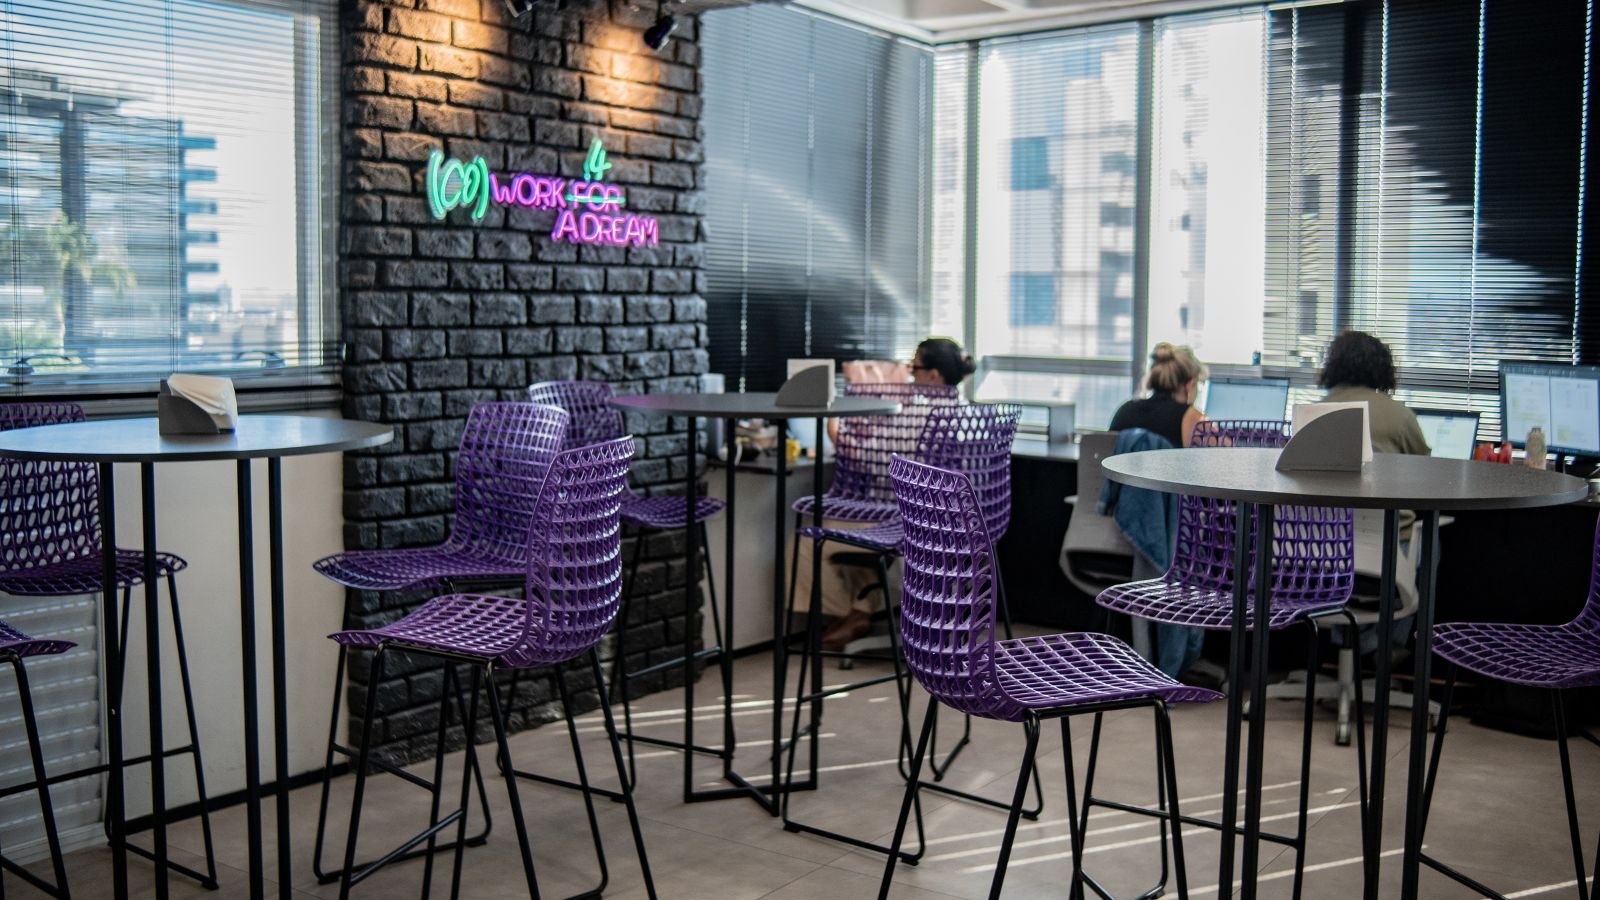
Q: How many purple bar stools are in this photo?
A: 10